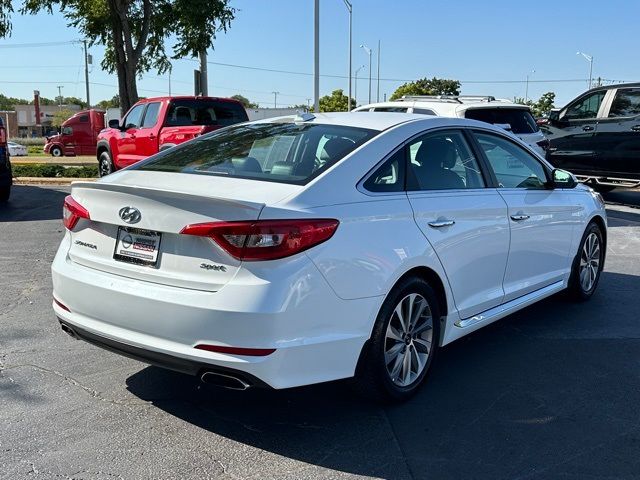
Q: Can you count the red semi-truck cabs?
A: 1